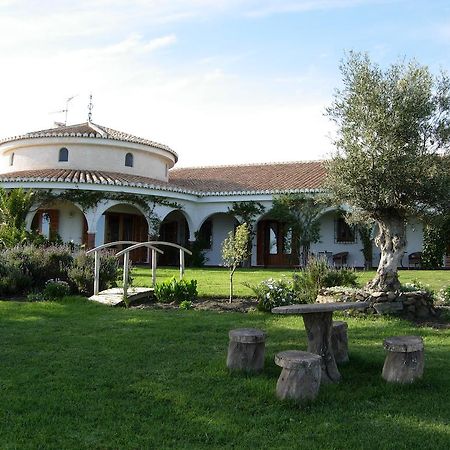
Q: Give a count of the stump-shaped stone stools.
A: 4